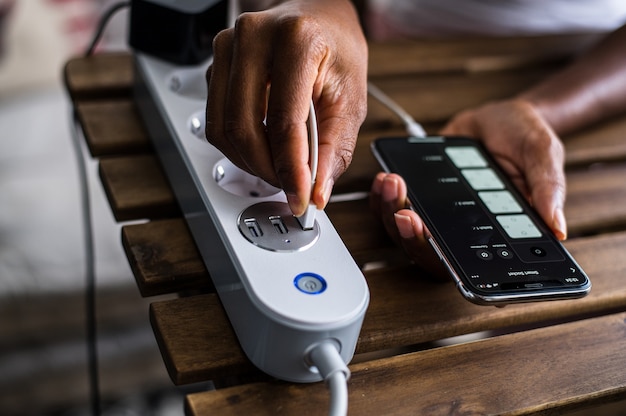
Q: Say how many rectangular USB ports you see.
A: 3